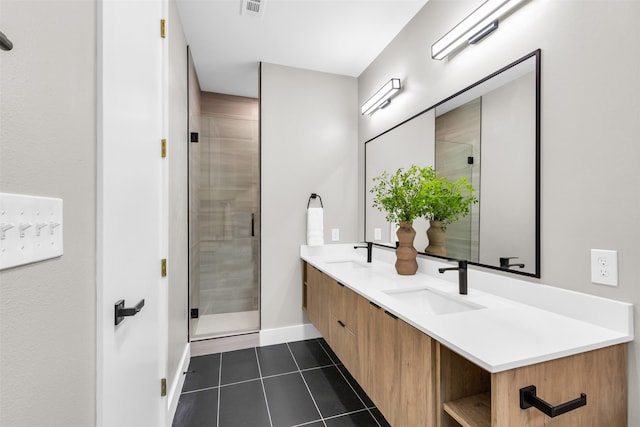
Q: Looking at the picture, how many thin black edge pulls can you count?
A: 6